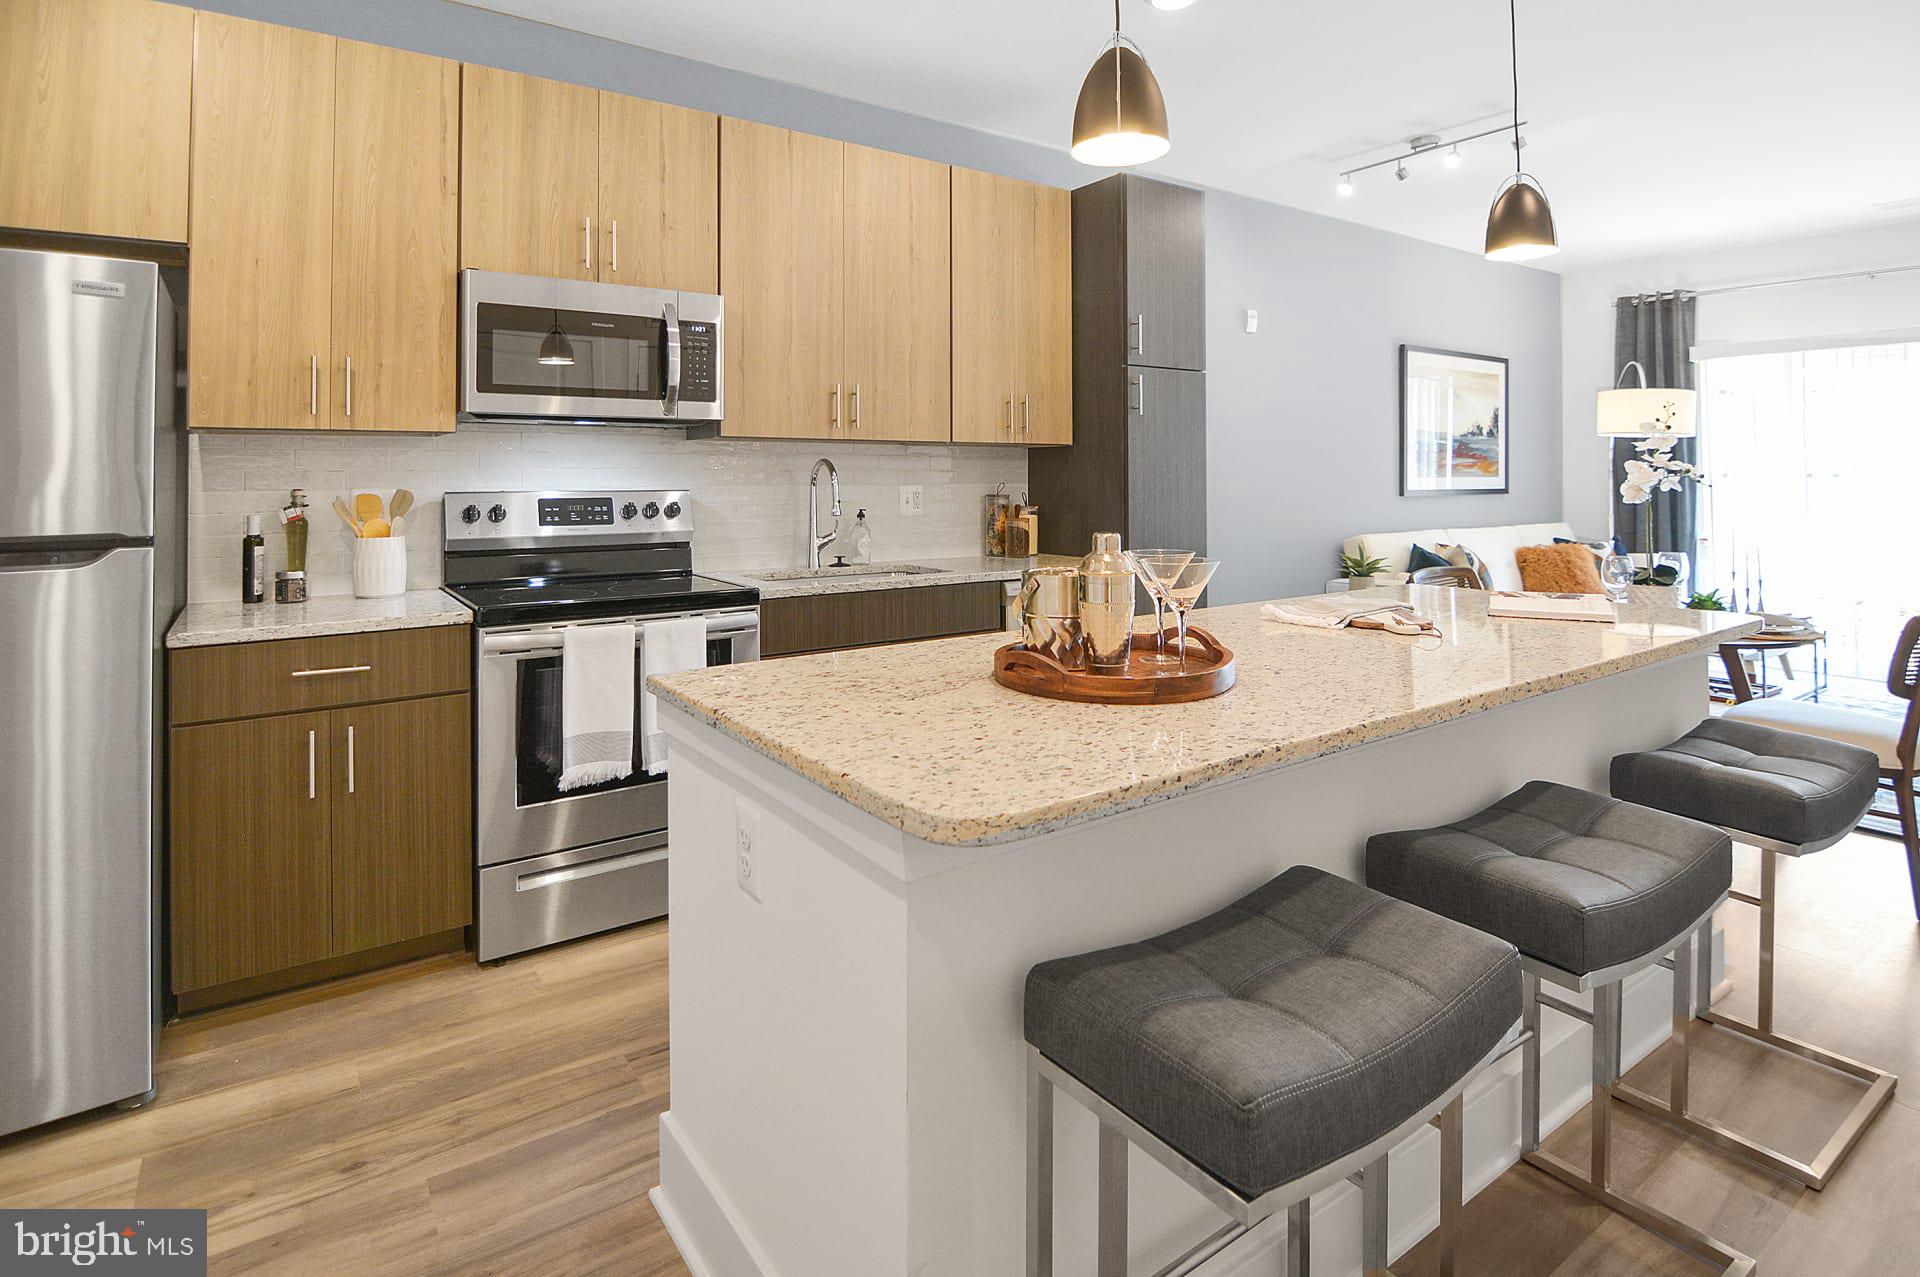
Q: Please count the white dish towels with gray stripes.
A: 2